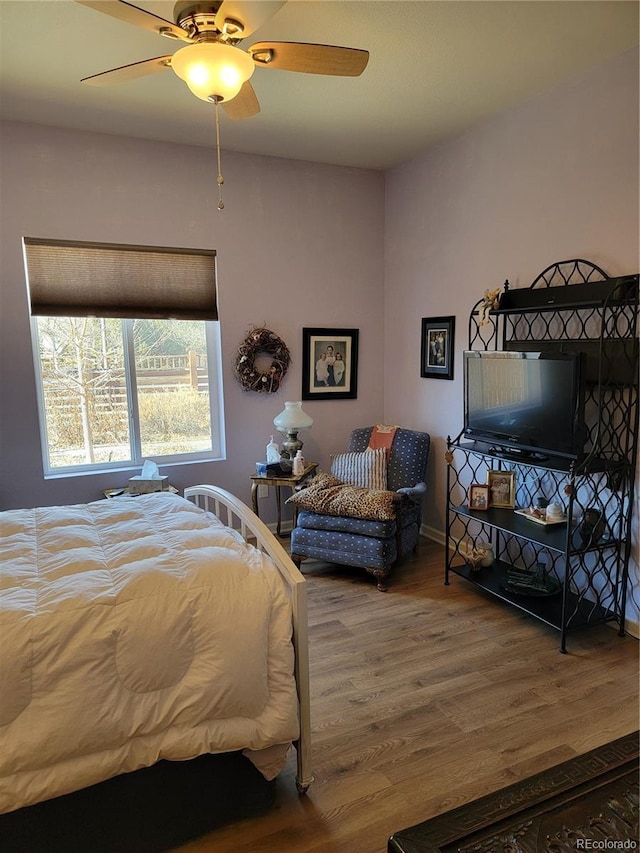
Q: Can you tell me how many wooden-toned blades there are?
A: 5